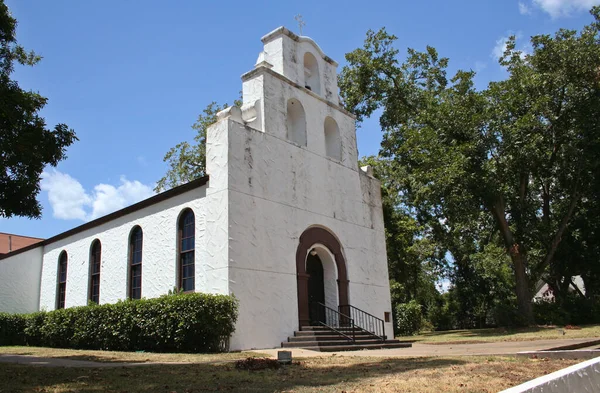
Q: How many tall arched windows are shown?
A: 4